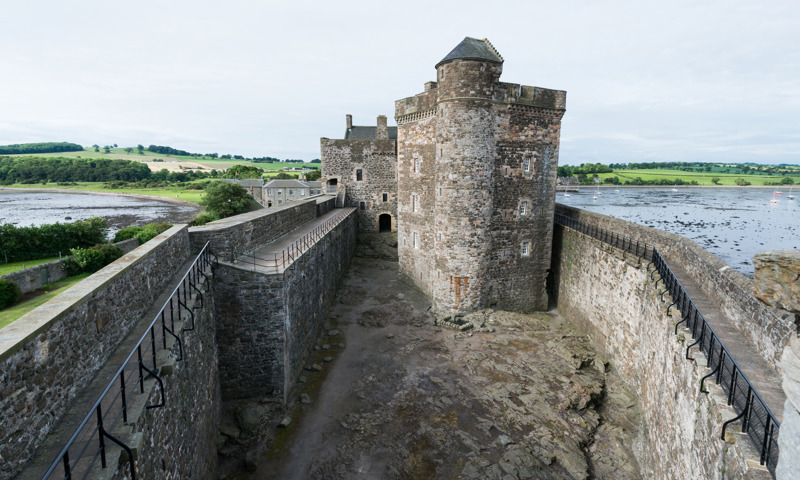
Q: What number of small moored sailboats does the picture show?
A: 8